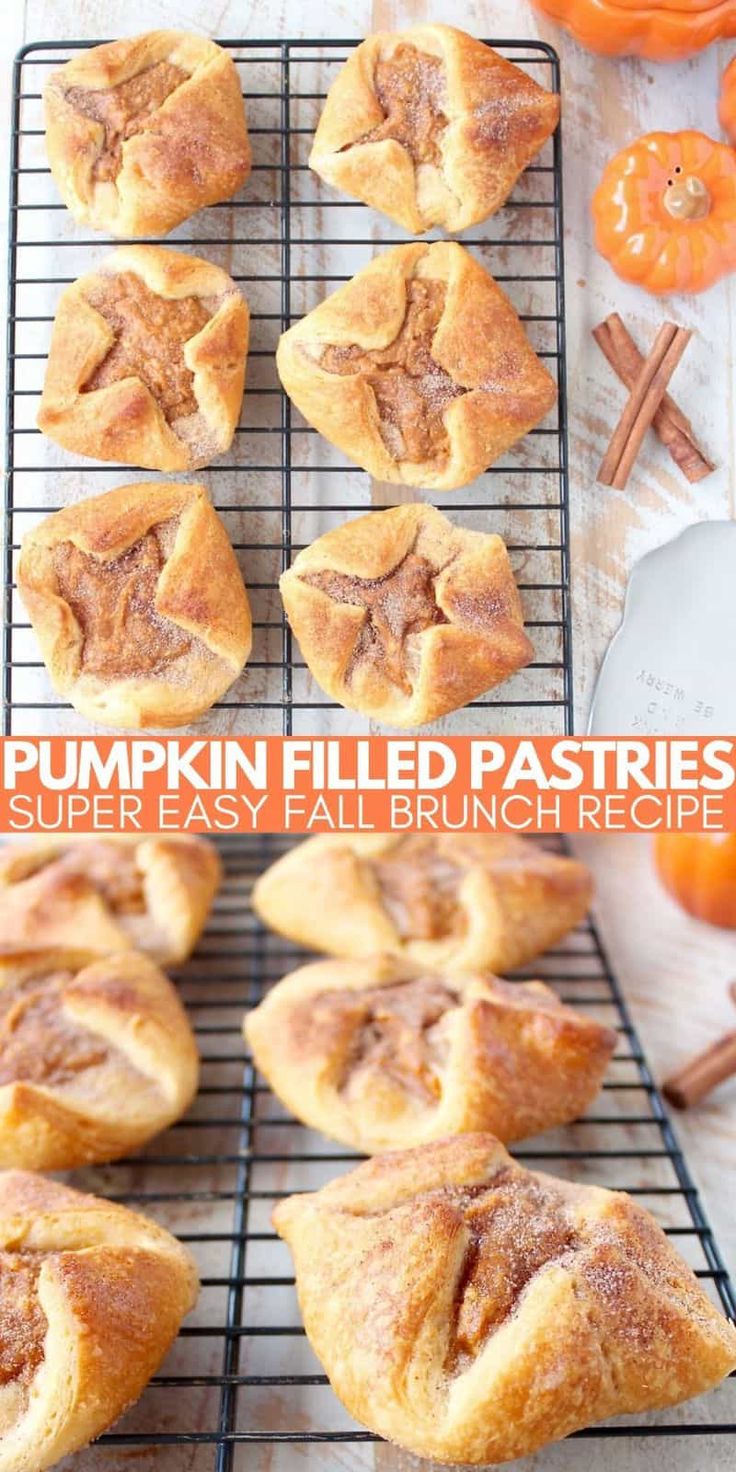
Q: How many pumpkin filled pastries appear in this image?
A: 12